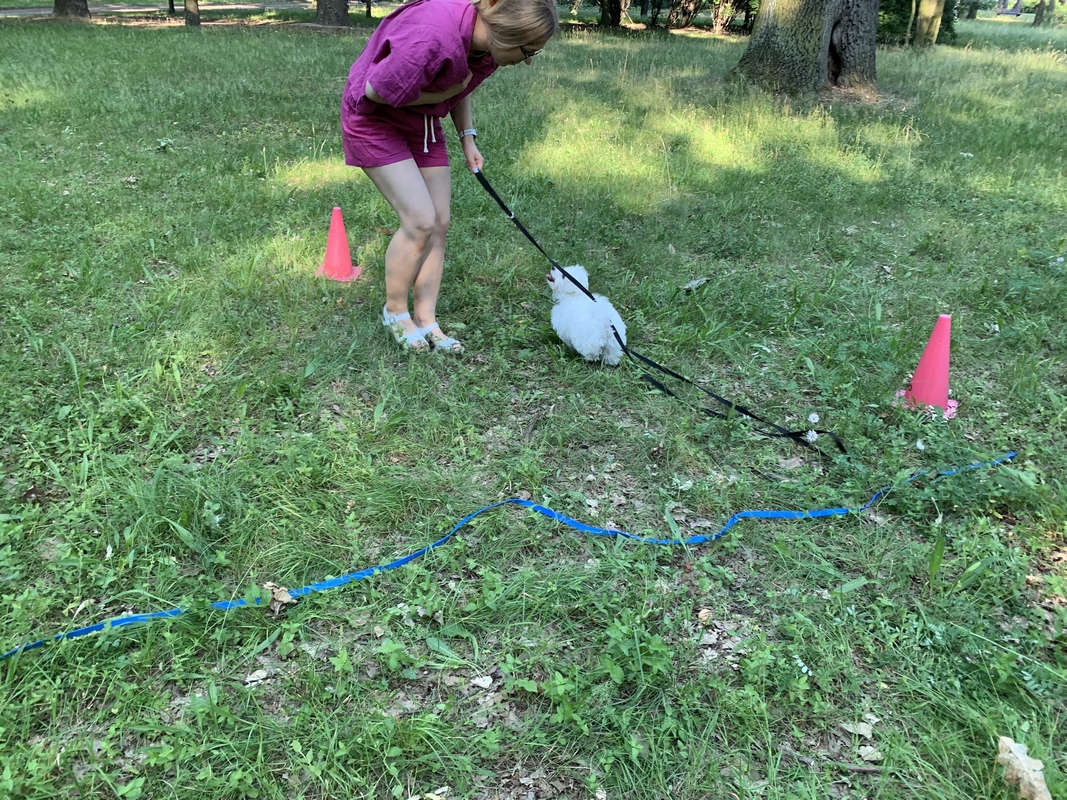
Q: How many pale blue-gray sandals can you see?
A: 2